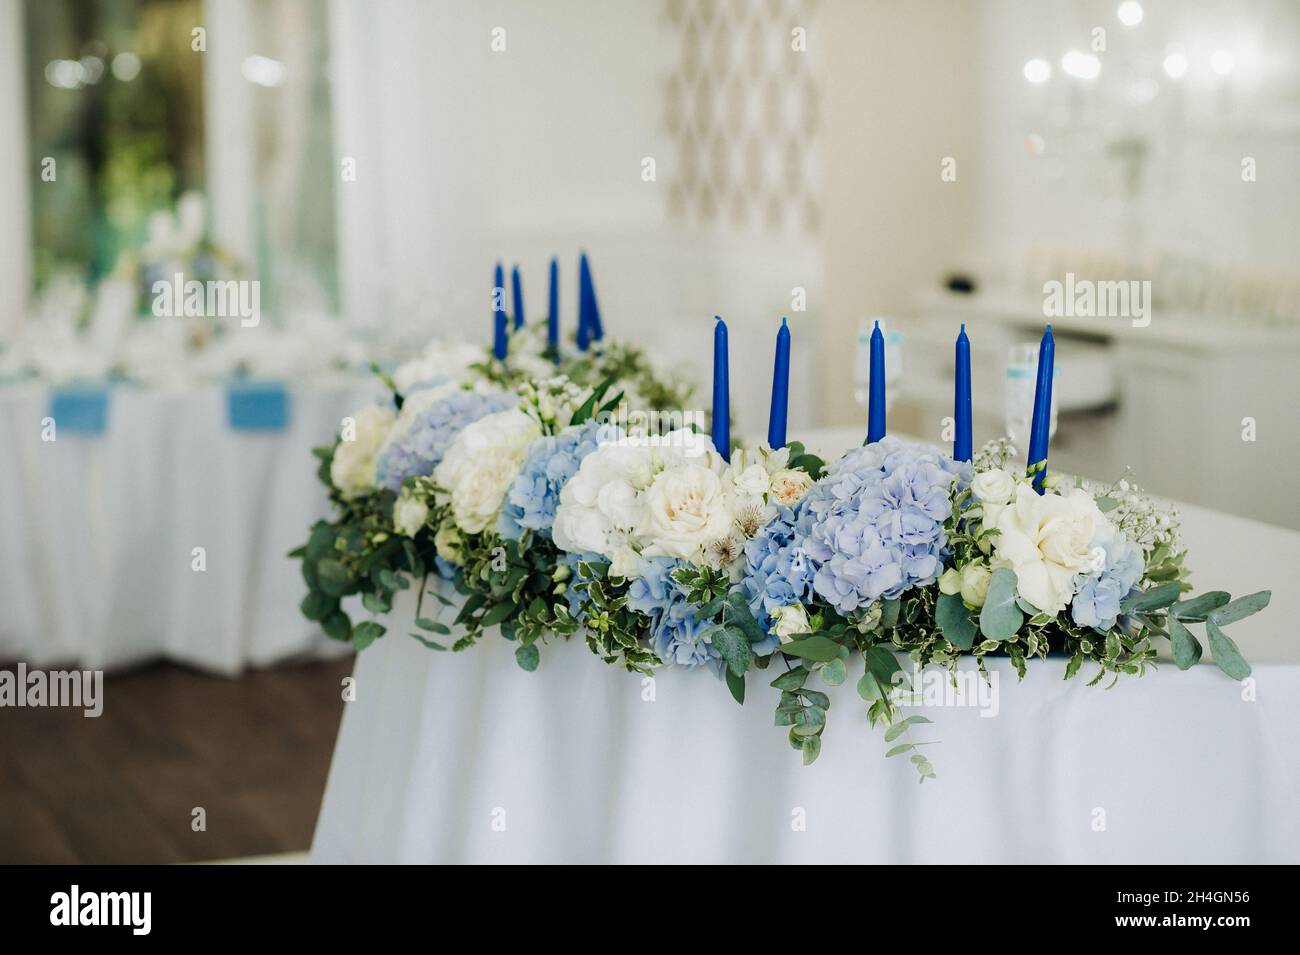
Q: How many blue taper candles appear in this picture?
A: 10